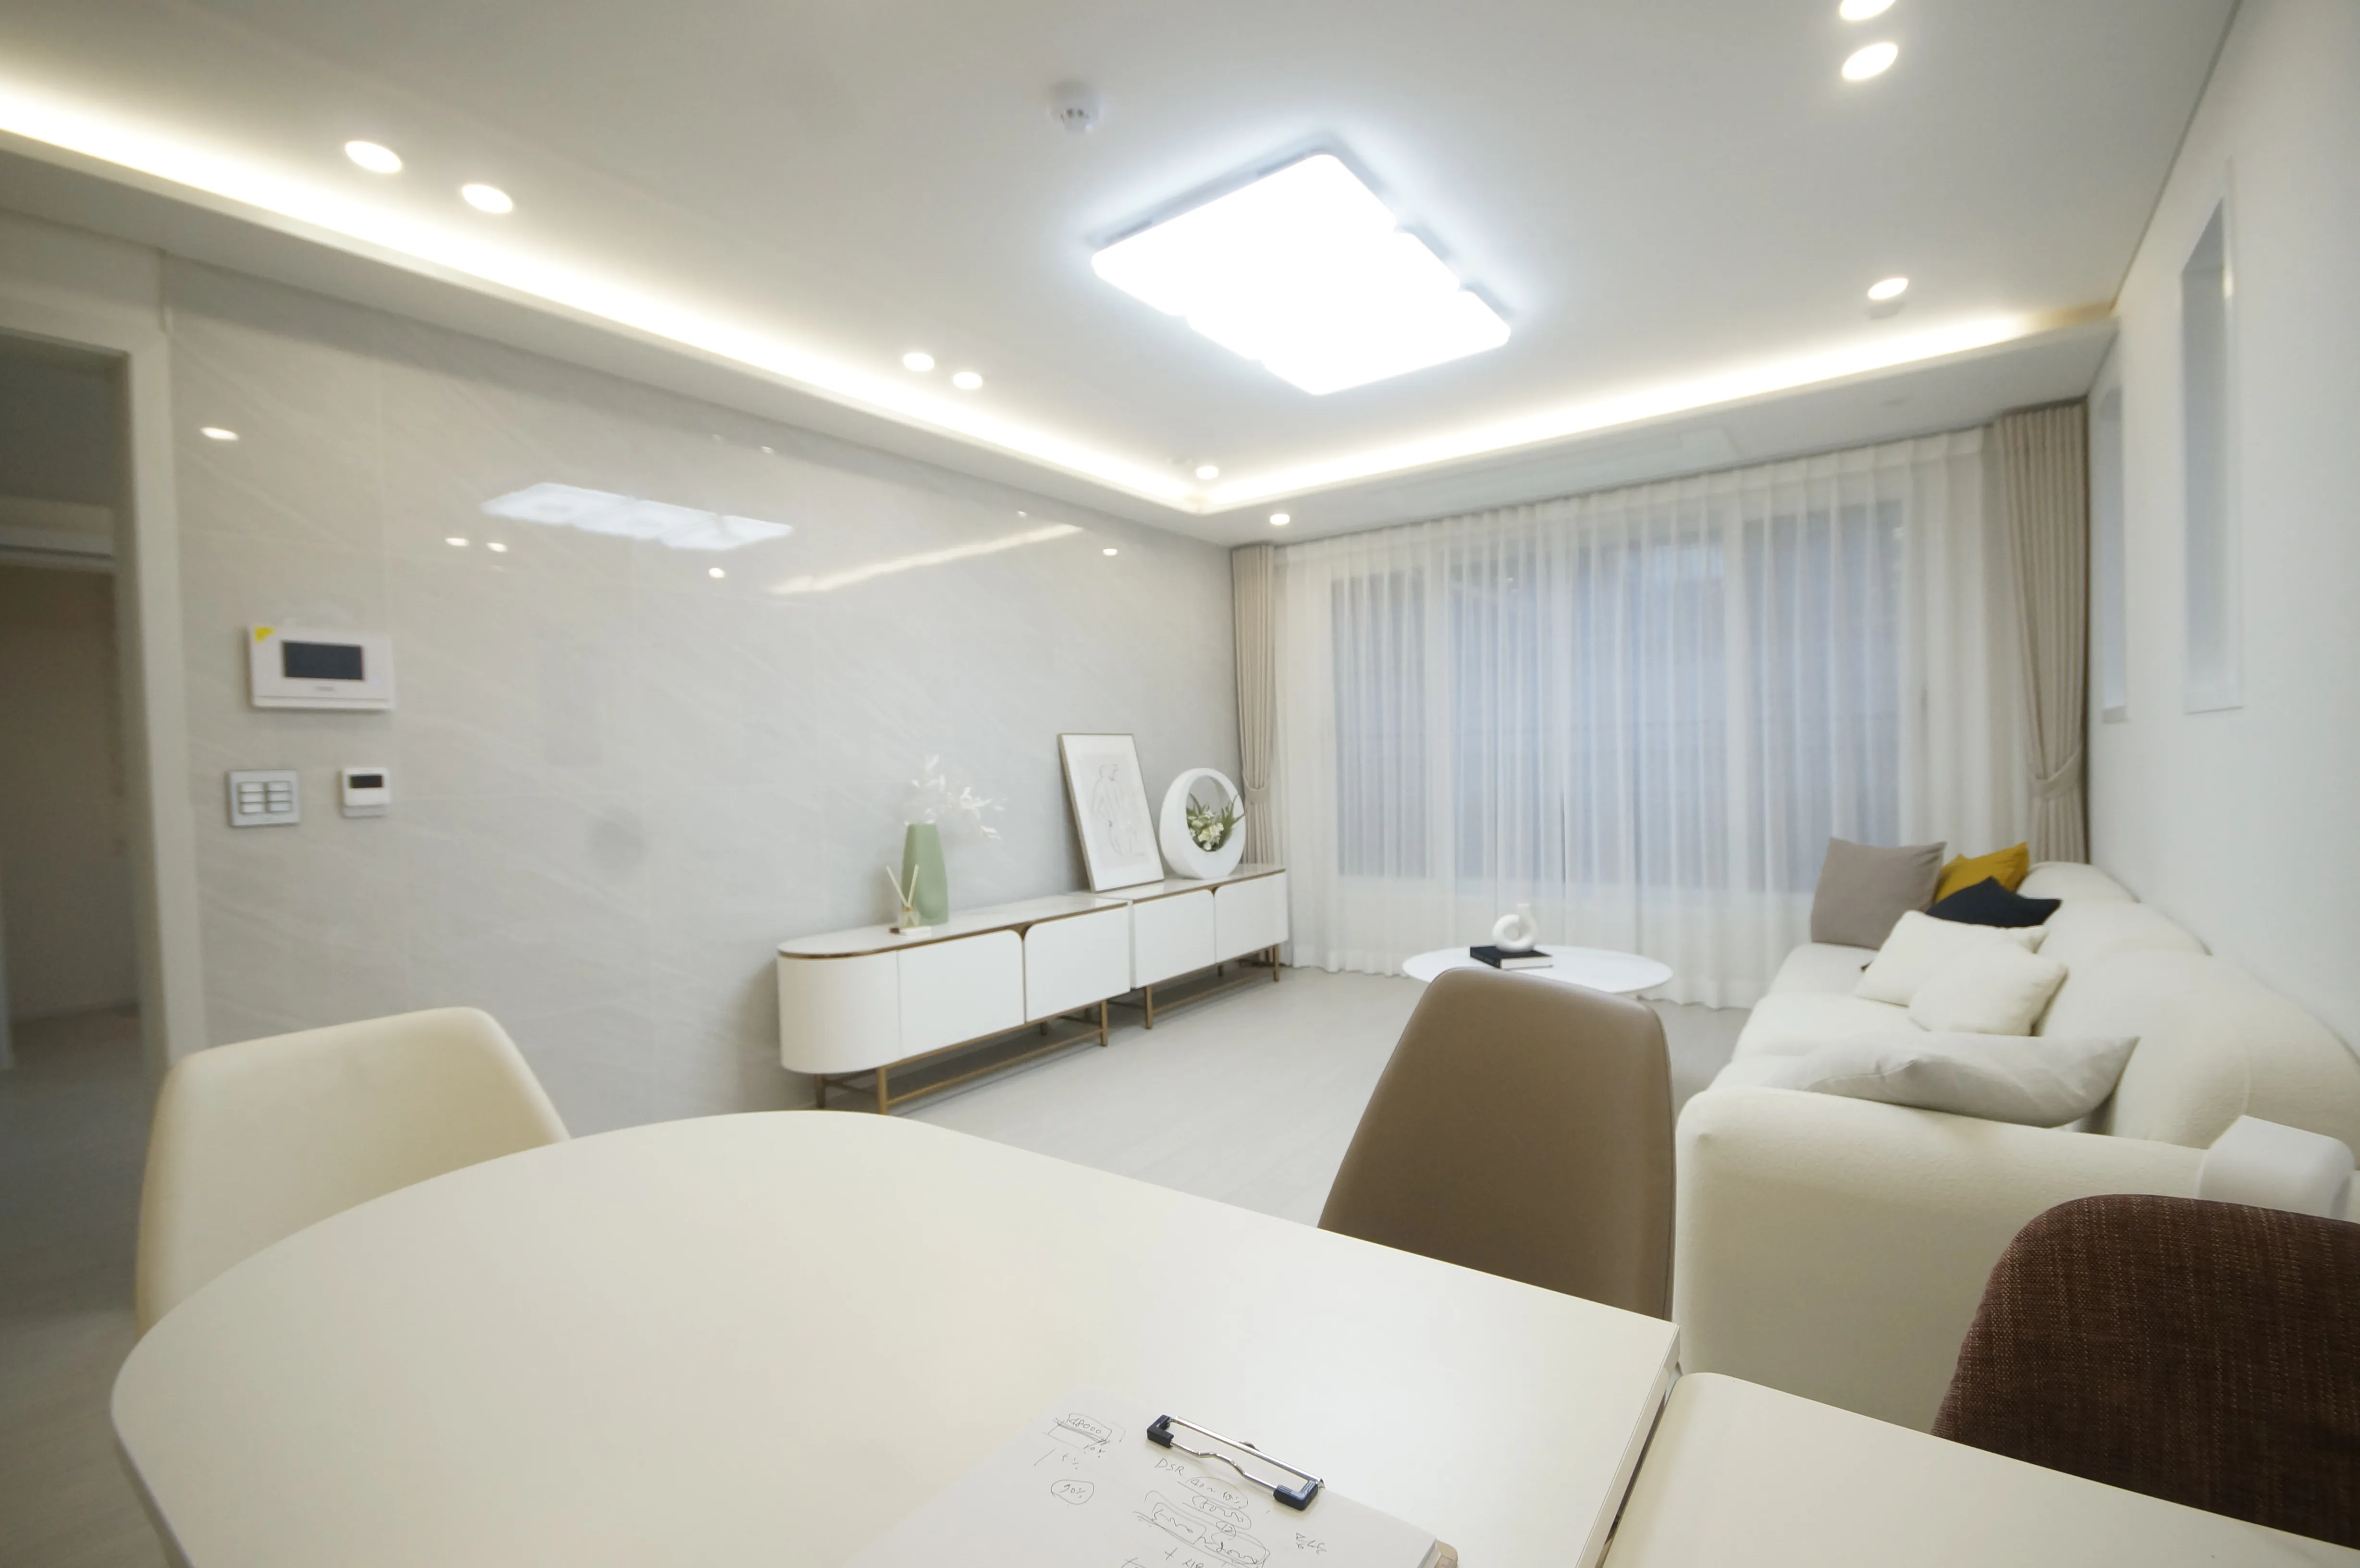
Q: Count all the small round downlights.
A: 9